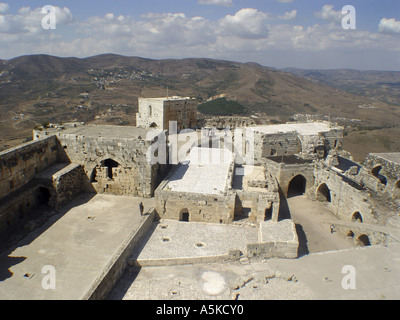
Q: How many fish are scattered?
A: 0